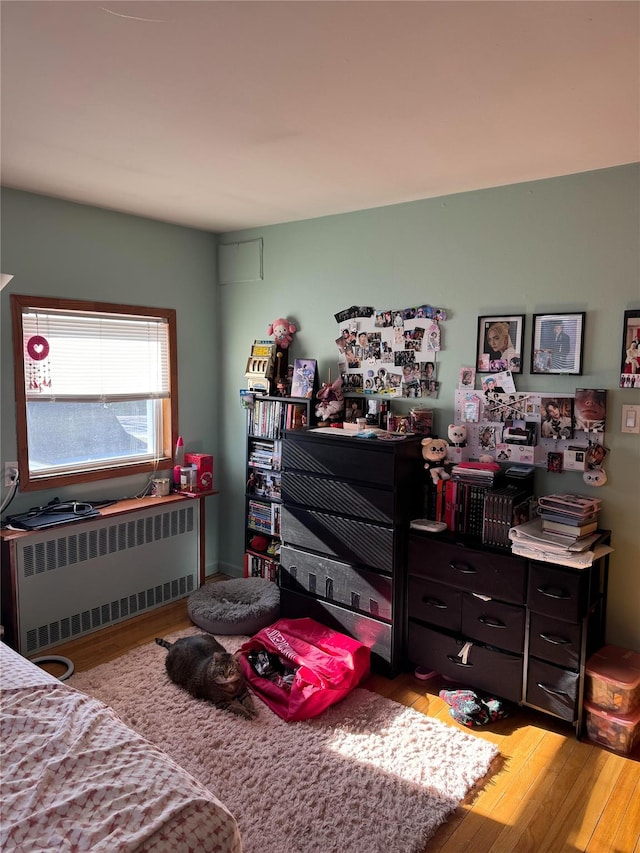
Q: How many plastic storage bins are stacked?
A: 2